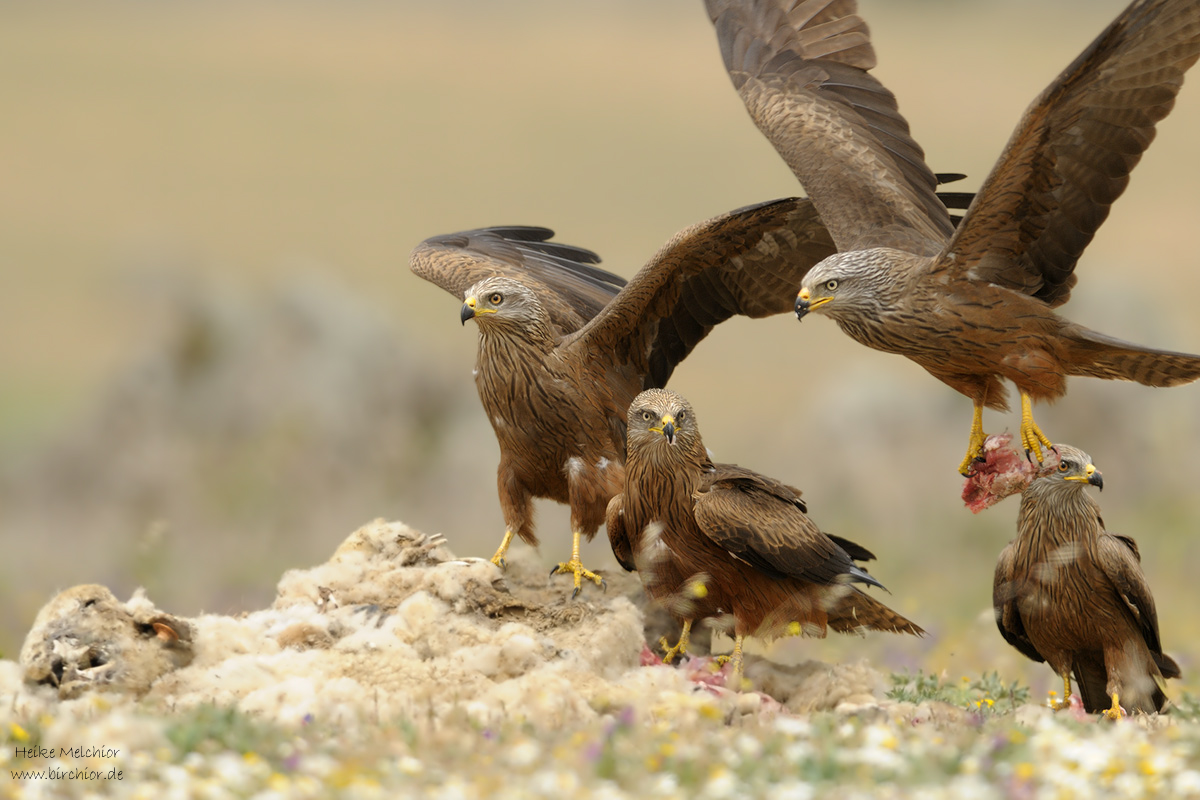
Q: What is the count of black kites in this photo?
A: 4